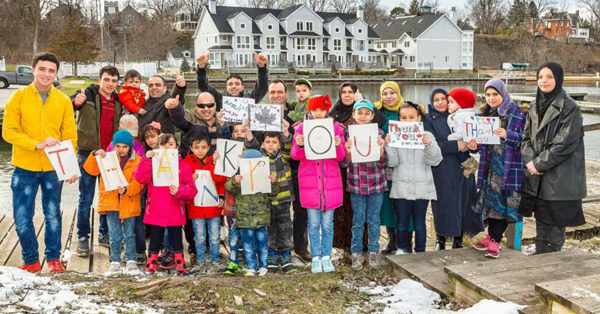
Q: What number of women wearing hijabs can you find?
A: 5